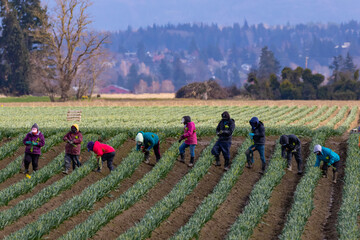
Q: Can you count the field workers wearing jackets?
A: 9